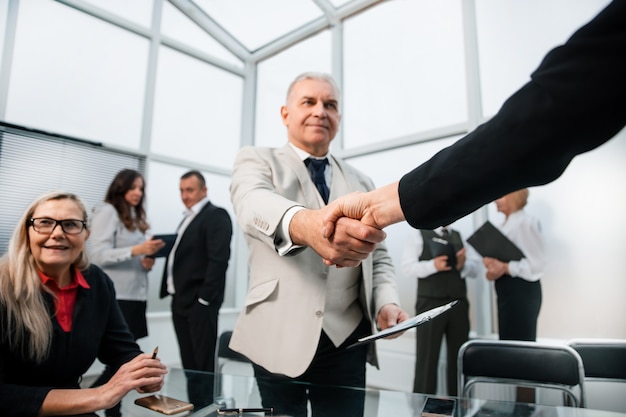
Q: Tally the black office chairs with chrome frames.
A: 3